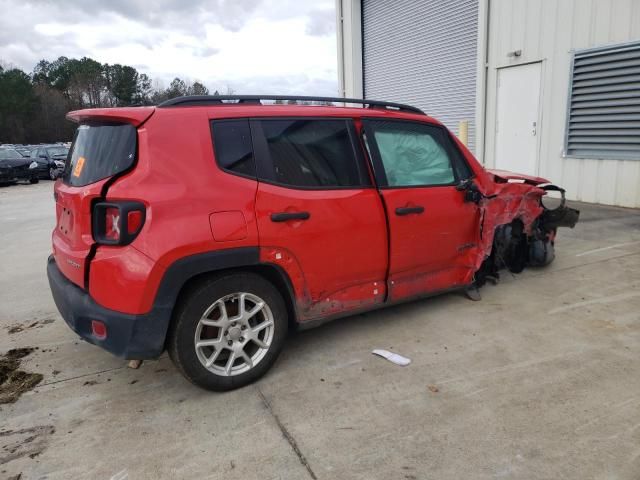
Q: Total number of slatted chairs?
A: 0